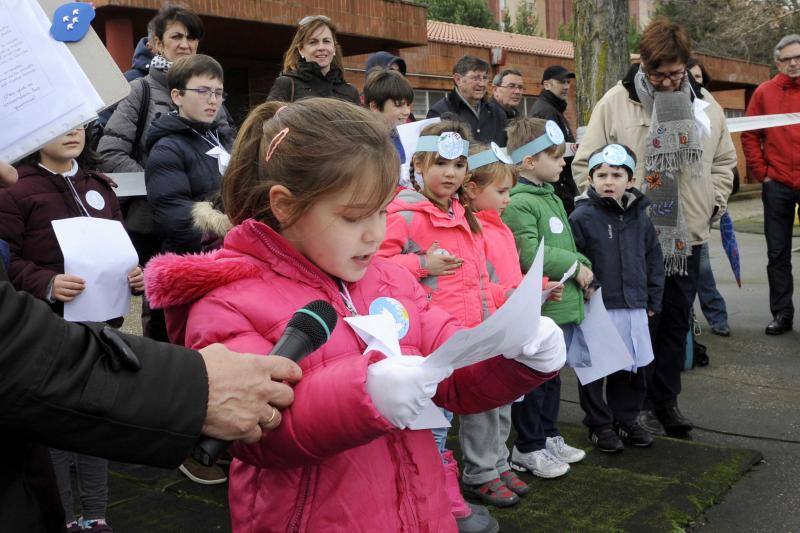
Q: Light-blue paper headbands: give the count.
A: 4